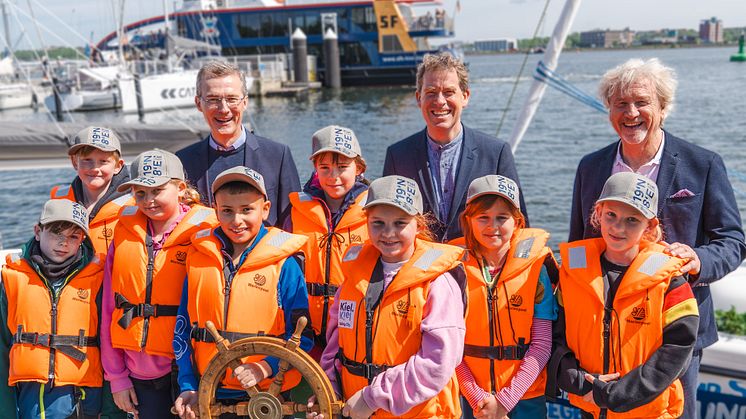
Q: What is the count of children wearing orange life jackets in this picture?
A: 8